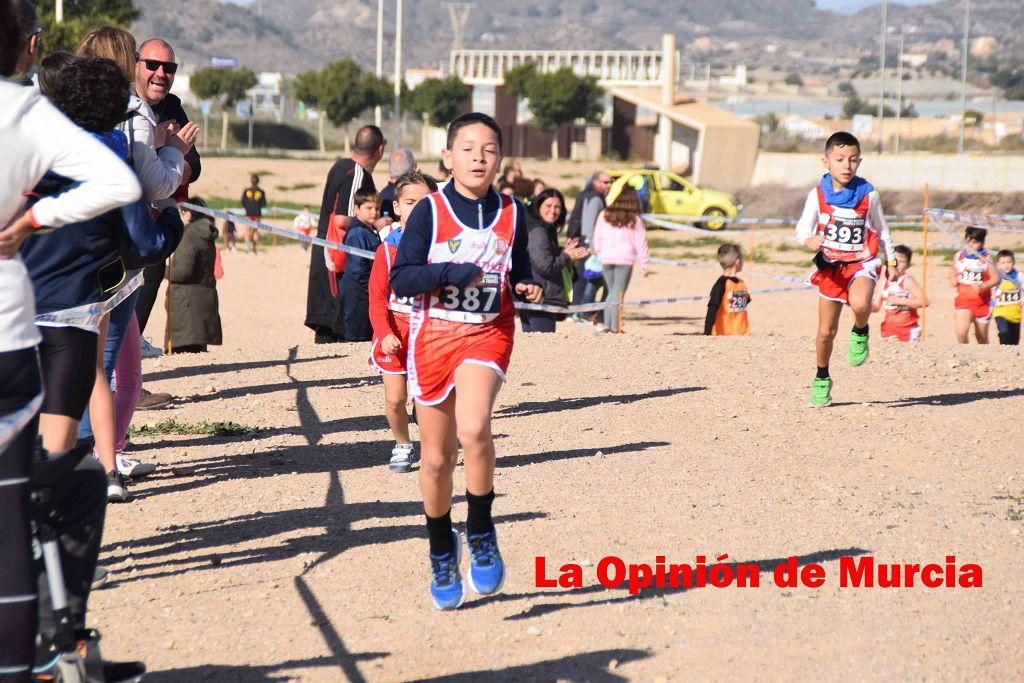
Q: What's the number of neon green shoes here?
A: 2